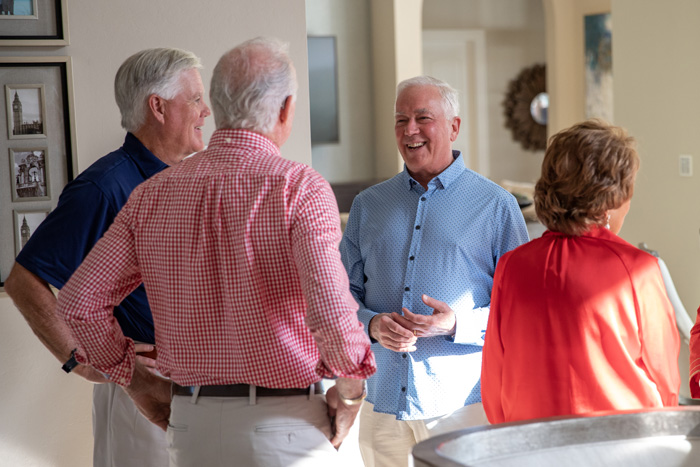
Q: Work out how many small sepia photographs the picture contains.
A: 3